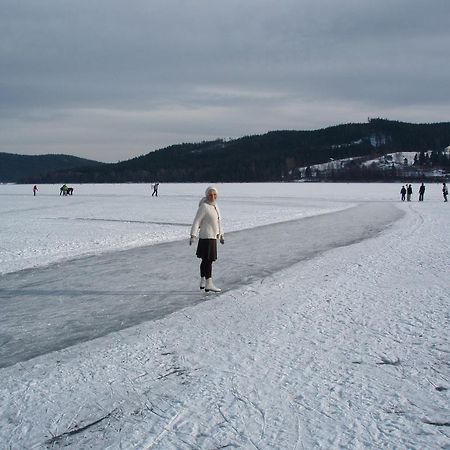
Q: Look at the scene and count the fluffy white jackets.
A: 1